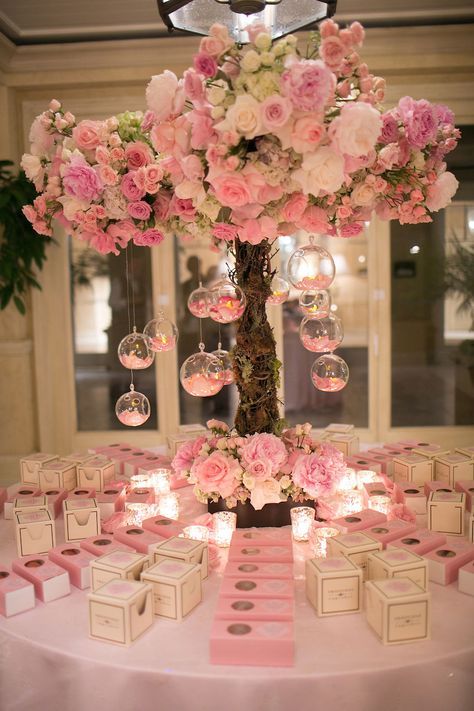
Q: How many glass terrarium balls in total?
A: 12